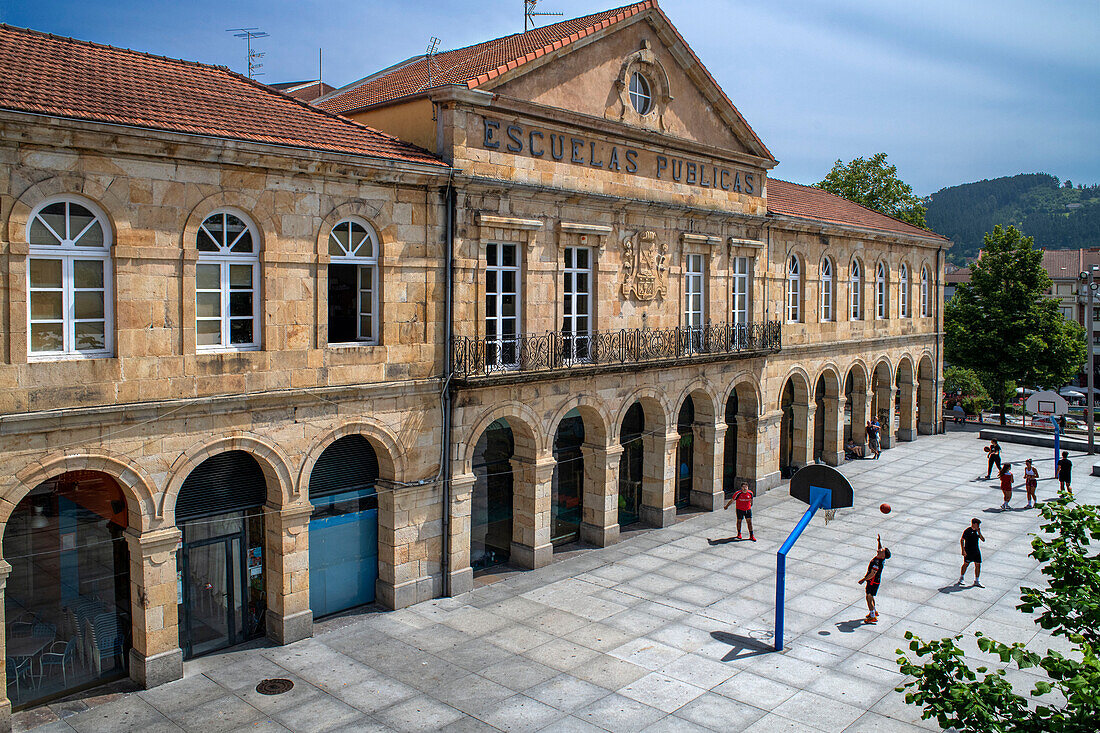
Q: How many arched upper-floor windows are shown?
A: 9